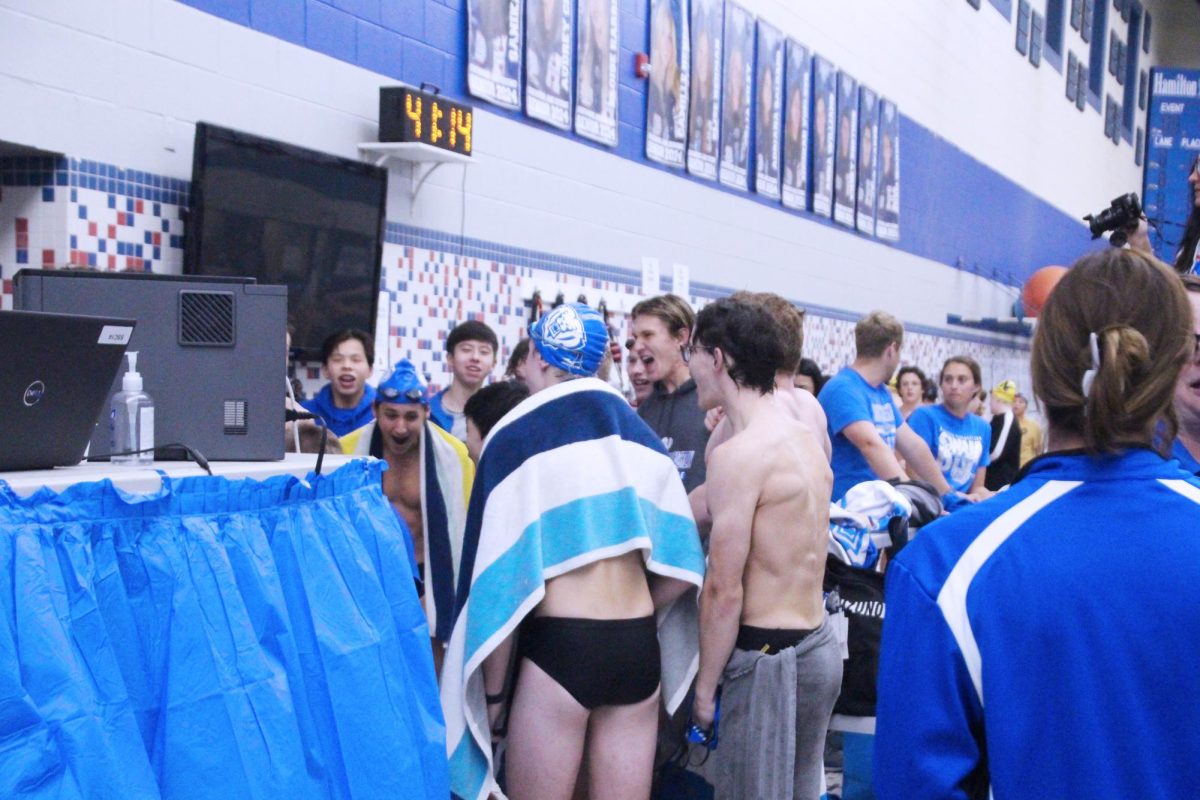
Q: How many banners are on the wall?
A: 12